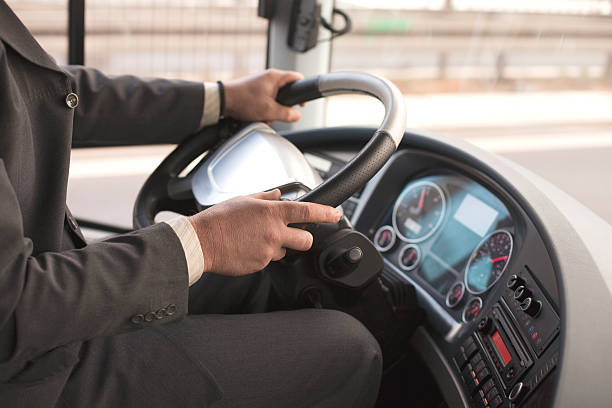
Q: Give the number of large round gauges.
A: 2